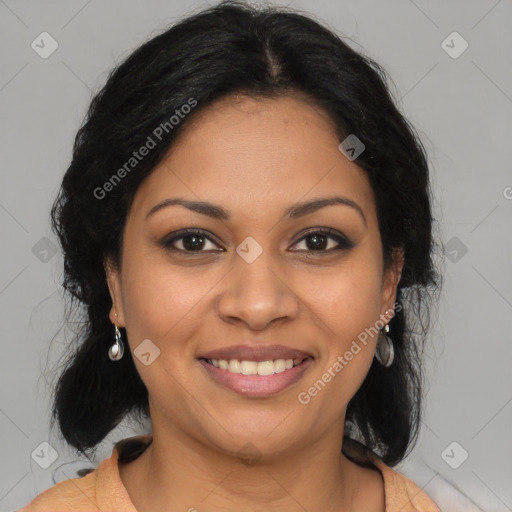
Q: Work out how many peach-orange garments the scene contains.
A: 1